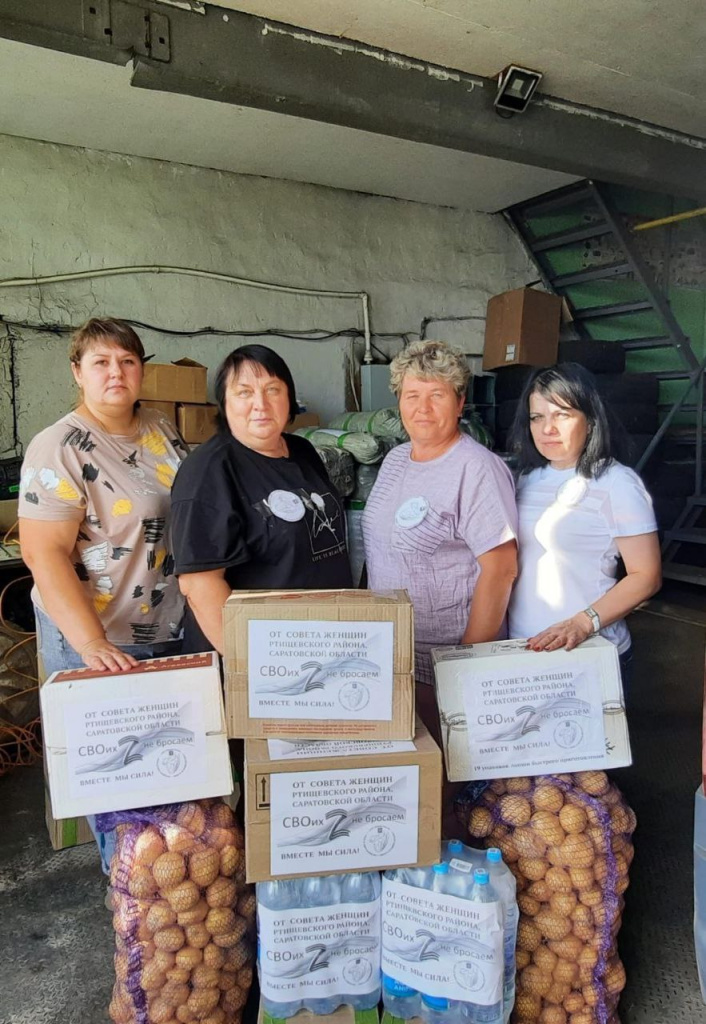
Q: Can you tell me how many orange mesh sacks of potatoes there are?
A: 2